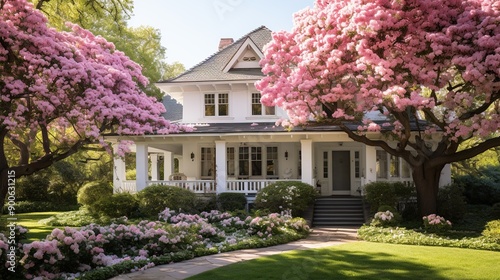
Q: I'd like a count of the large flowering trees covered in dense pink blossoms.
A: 2